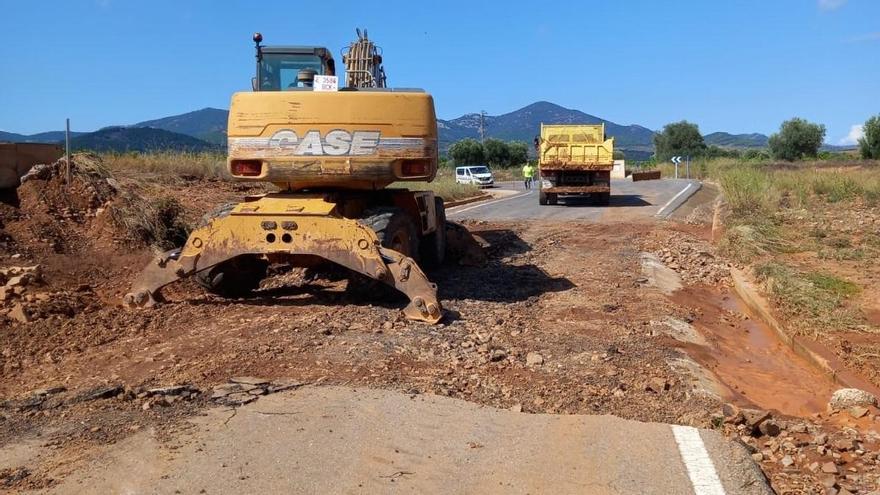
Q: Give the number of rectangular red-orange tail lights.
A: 2